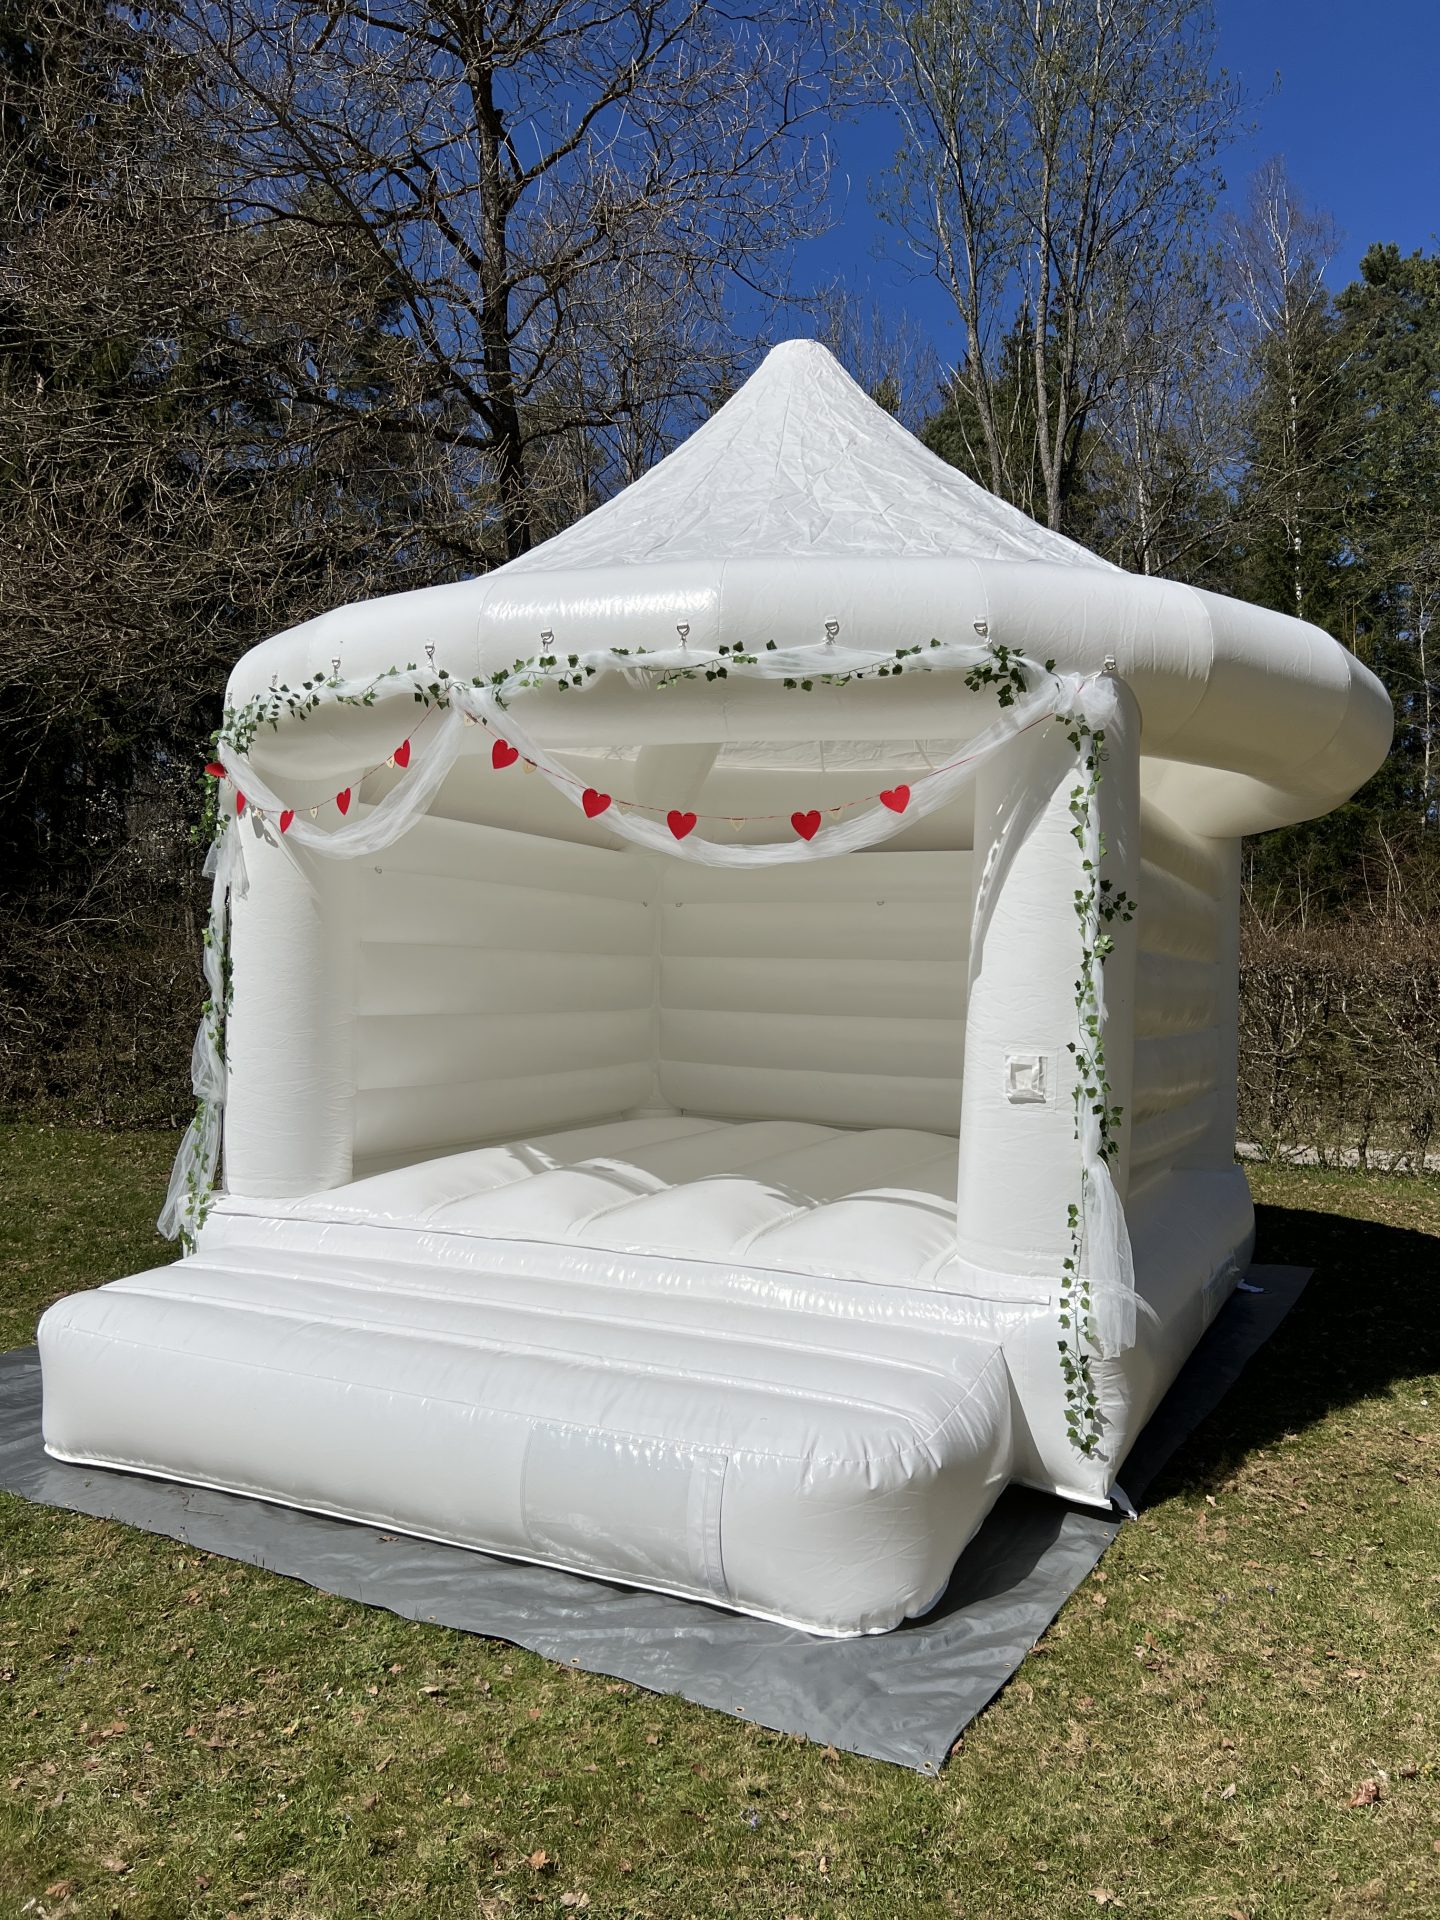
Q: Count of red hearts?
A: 10